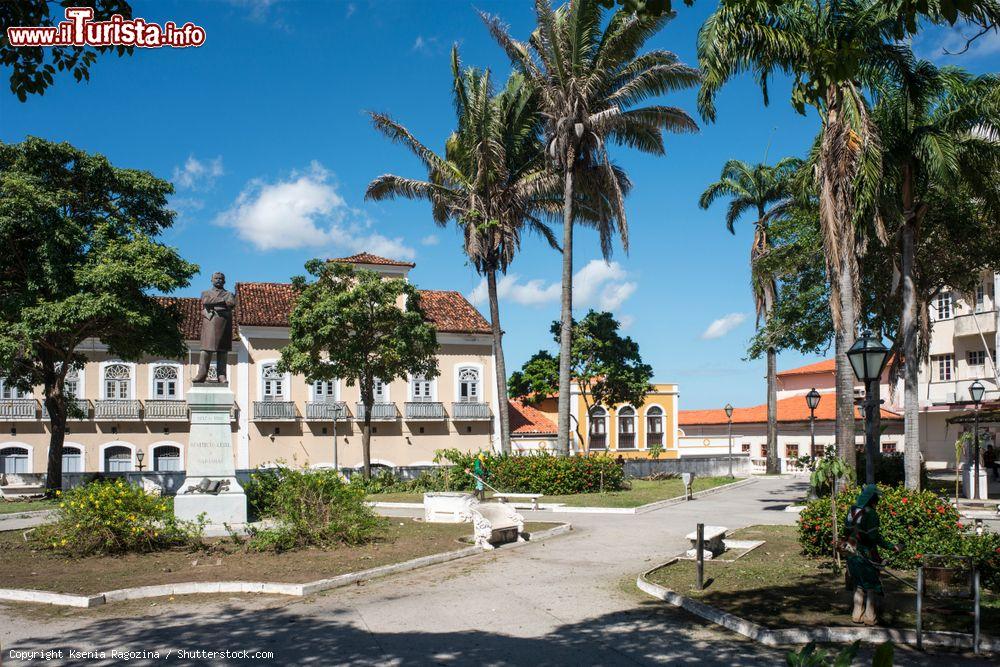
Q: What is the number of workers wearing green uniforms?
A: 2